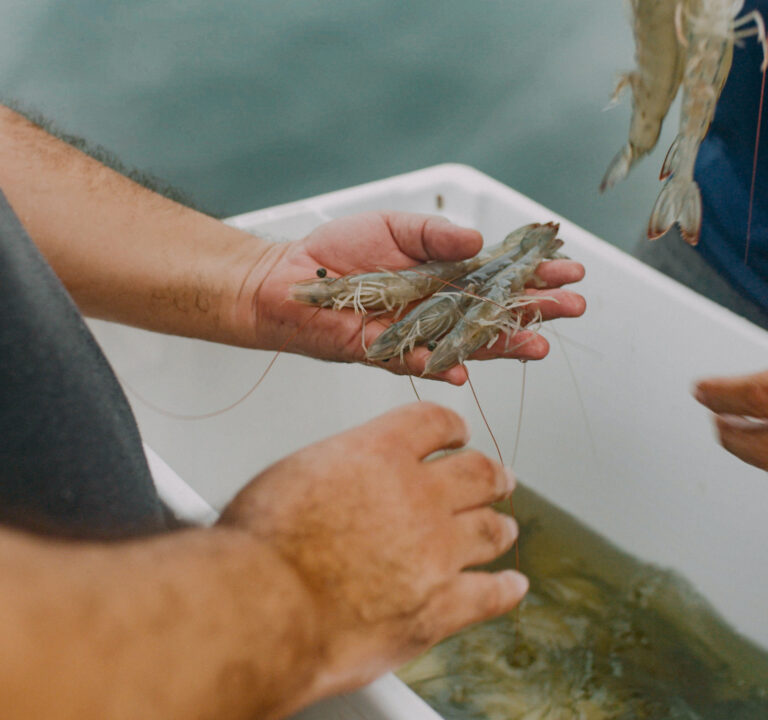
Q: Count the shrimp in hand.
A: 3